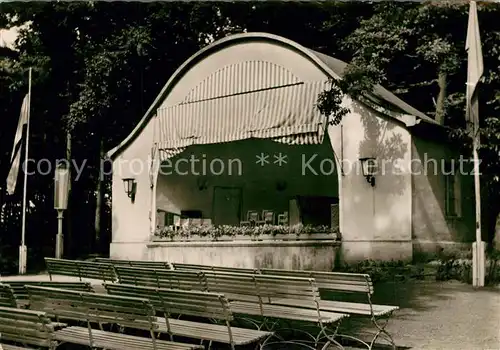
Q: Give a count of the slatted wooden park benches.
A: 11